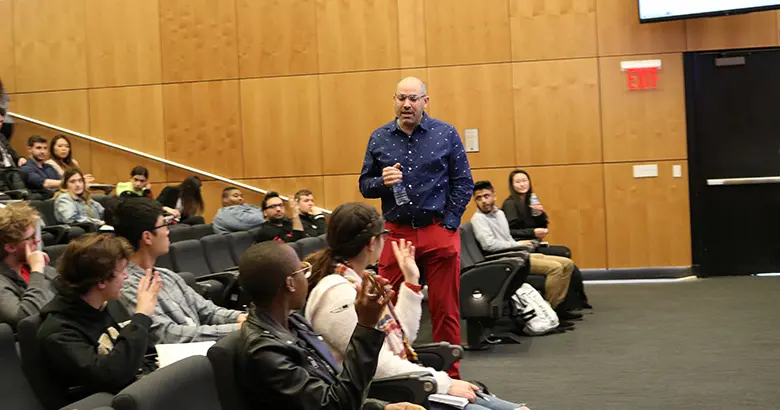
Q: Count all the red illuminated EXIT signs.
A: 1